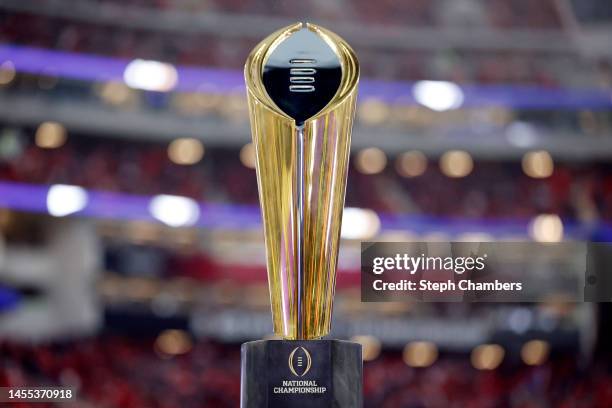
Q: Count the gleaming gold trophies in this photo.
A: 1